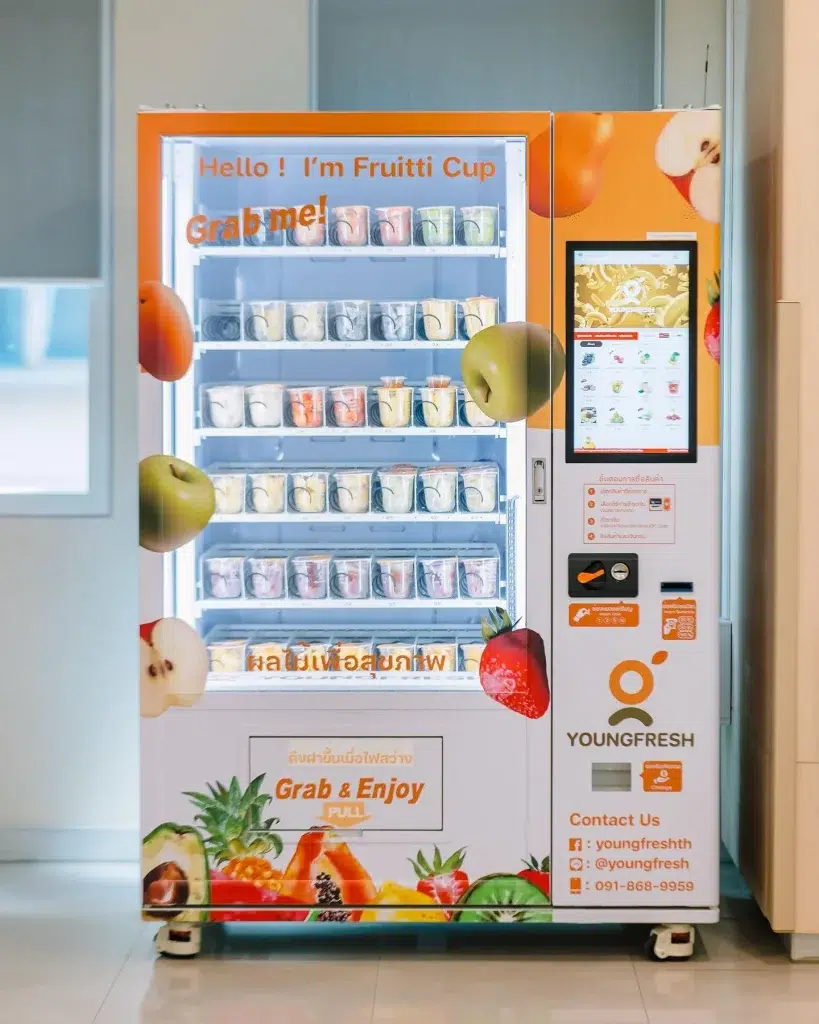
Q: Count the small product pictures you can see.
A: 13